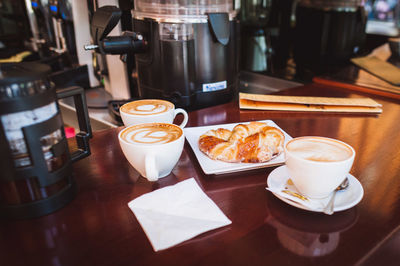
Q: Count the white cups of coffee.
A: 3